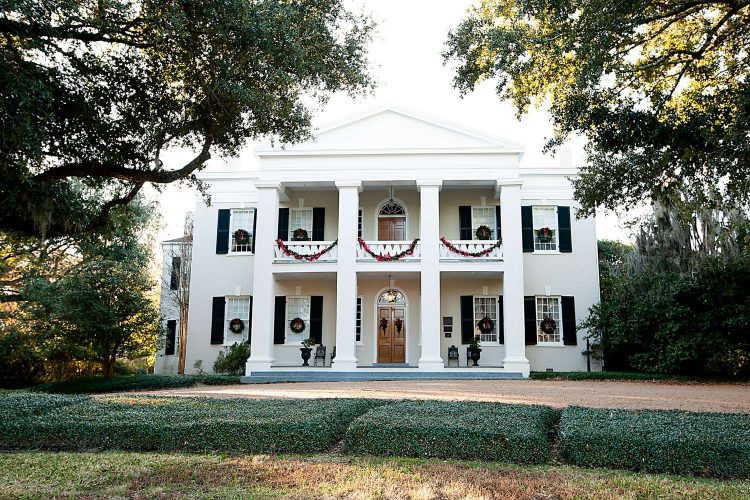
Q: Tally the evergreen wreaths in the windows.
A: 8